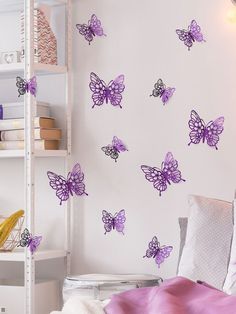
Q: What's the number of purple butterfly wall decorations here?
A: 12